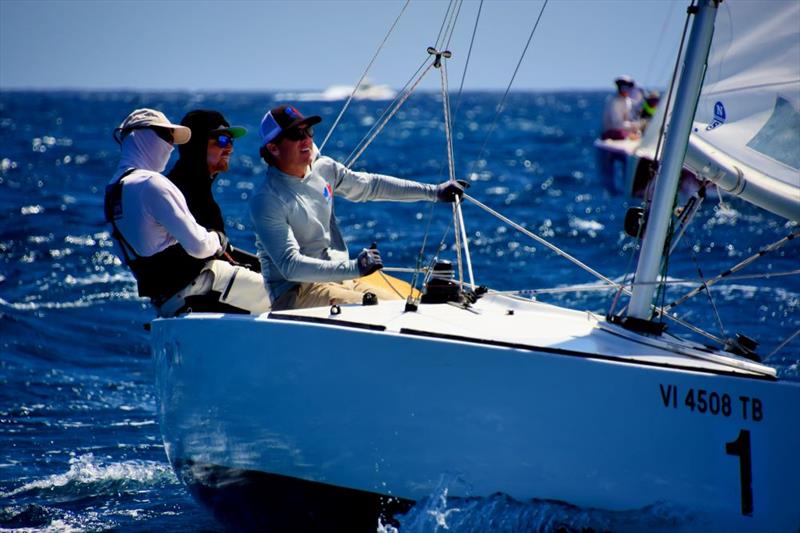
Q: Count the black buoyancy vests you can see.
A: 1